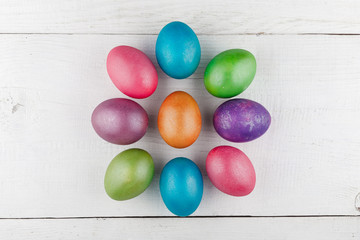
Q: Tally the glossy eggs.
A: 9